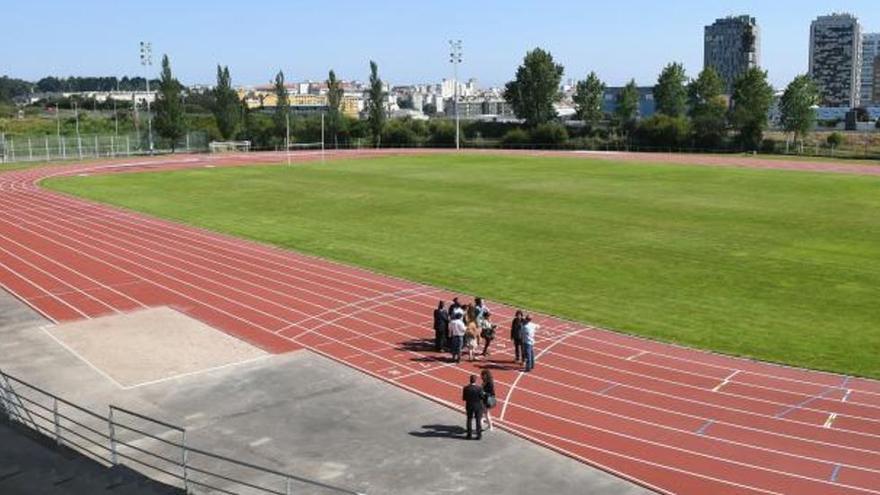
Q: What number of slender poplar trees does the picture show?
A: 5